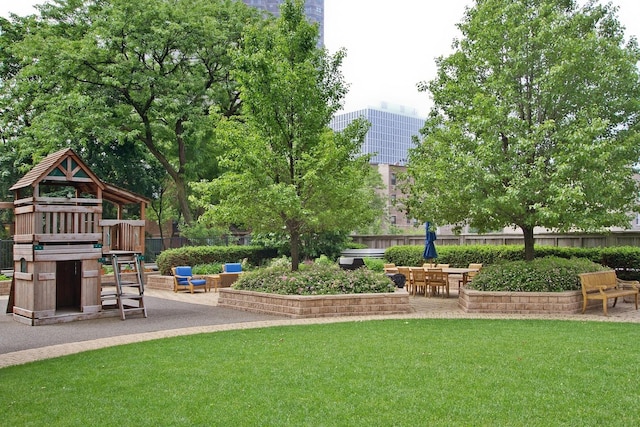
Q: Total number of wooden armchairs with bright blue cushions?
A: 2